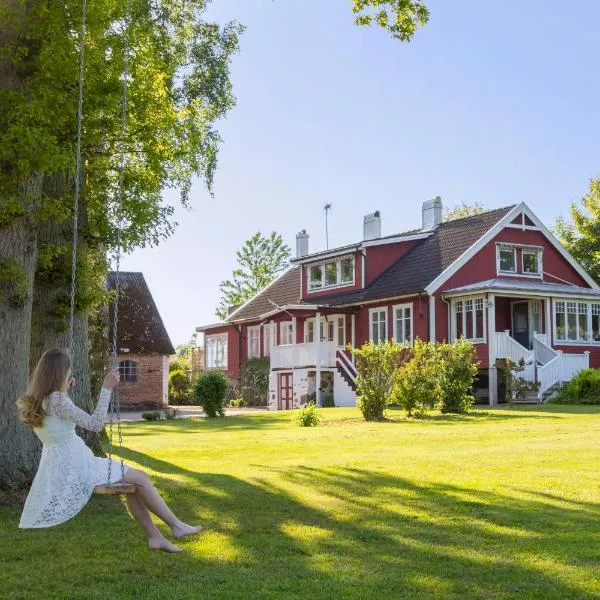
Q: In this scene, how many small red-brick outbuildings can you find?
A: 1